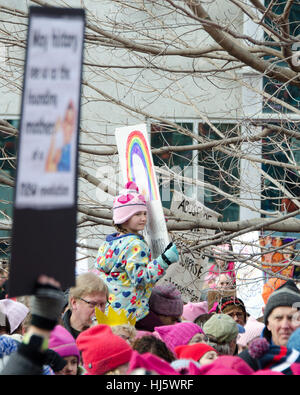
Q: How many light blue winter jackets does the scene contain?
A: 1